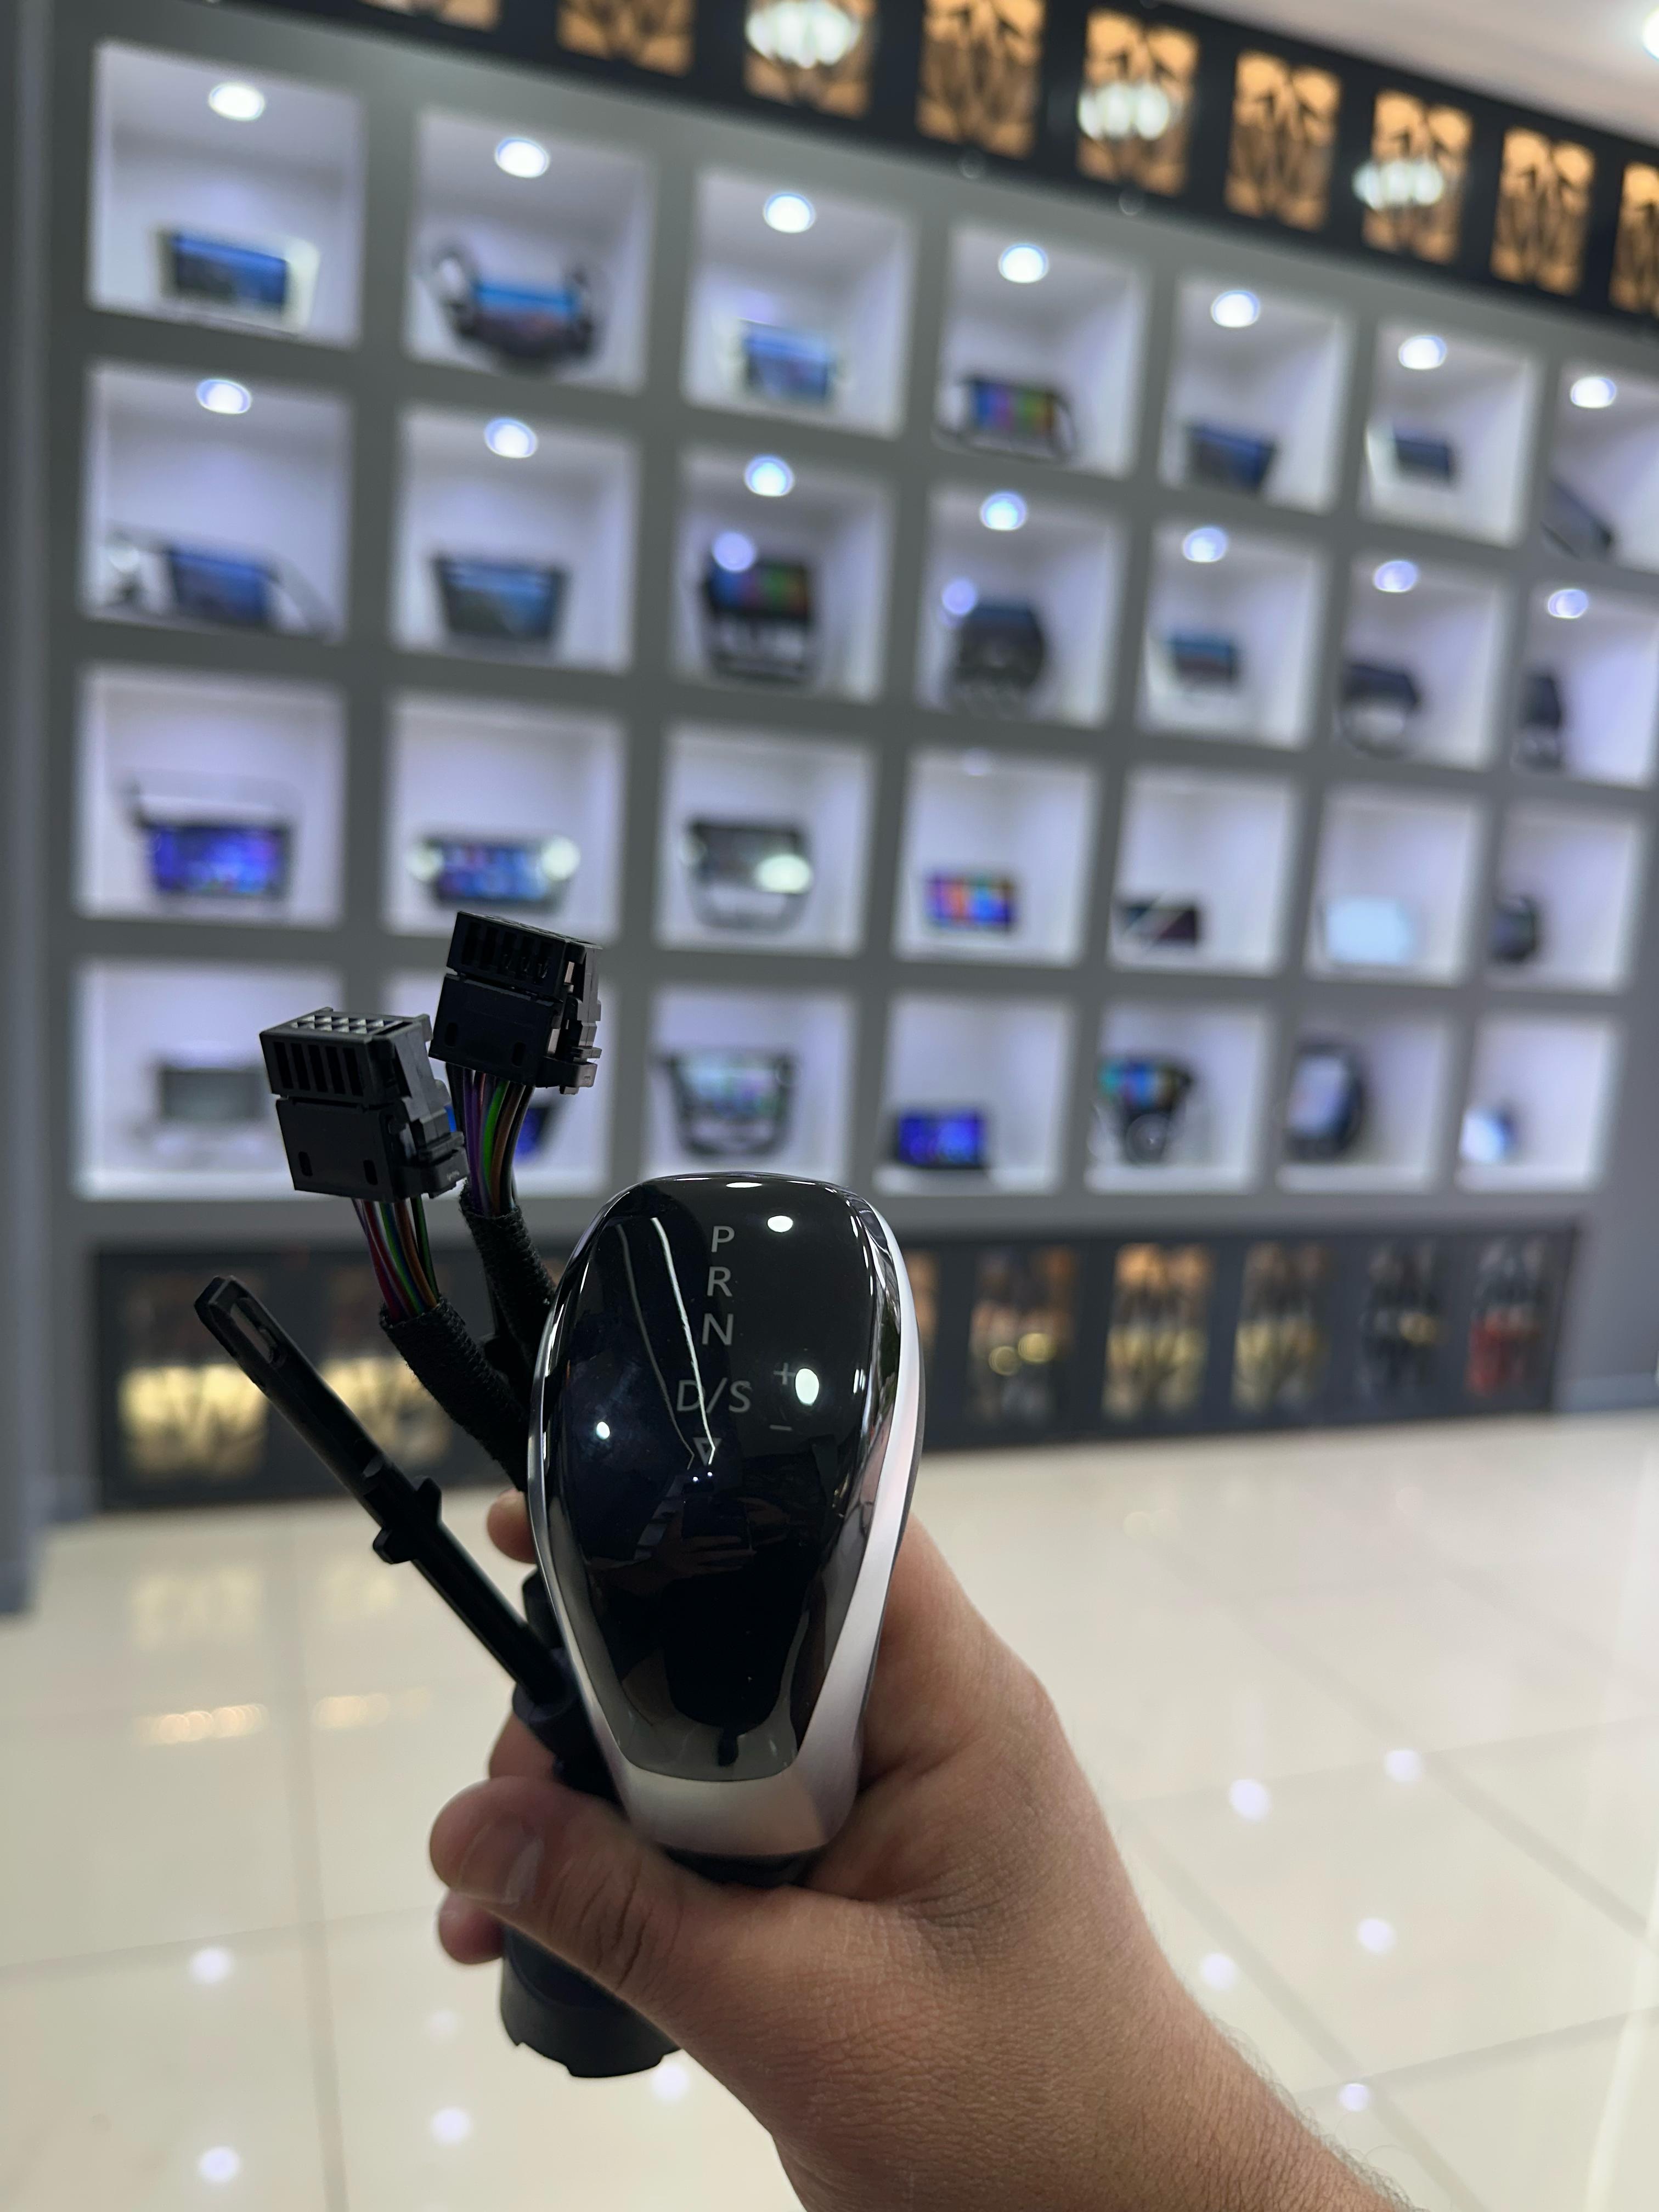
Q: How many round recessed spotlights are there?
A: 14